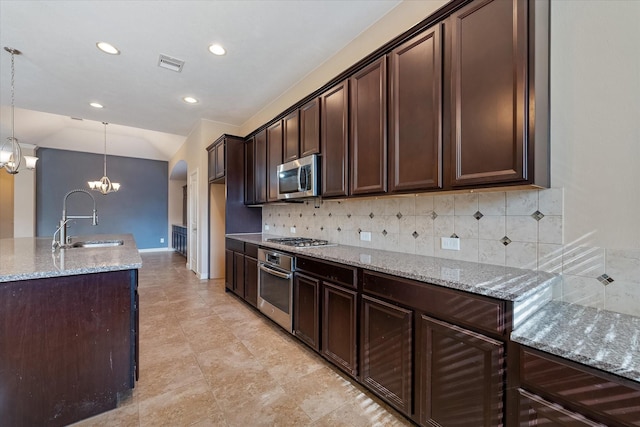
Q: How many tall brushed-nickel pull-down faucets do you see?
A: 1